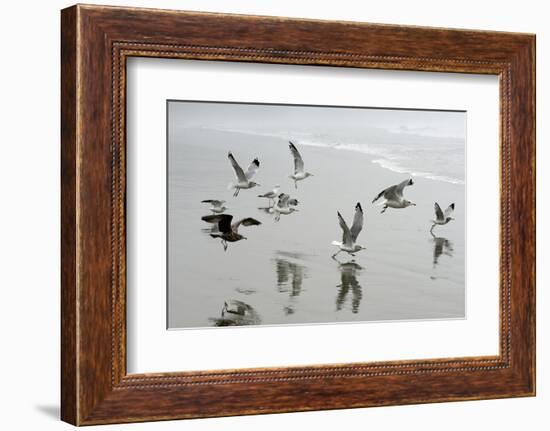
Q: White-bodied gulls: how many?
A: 8